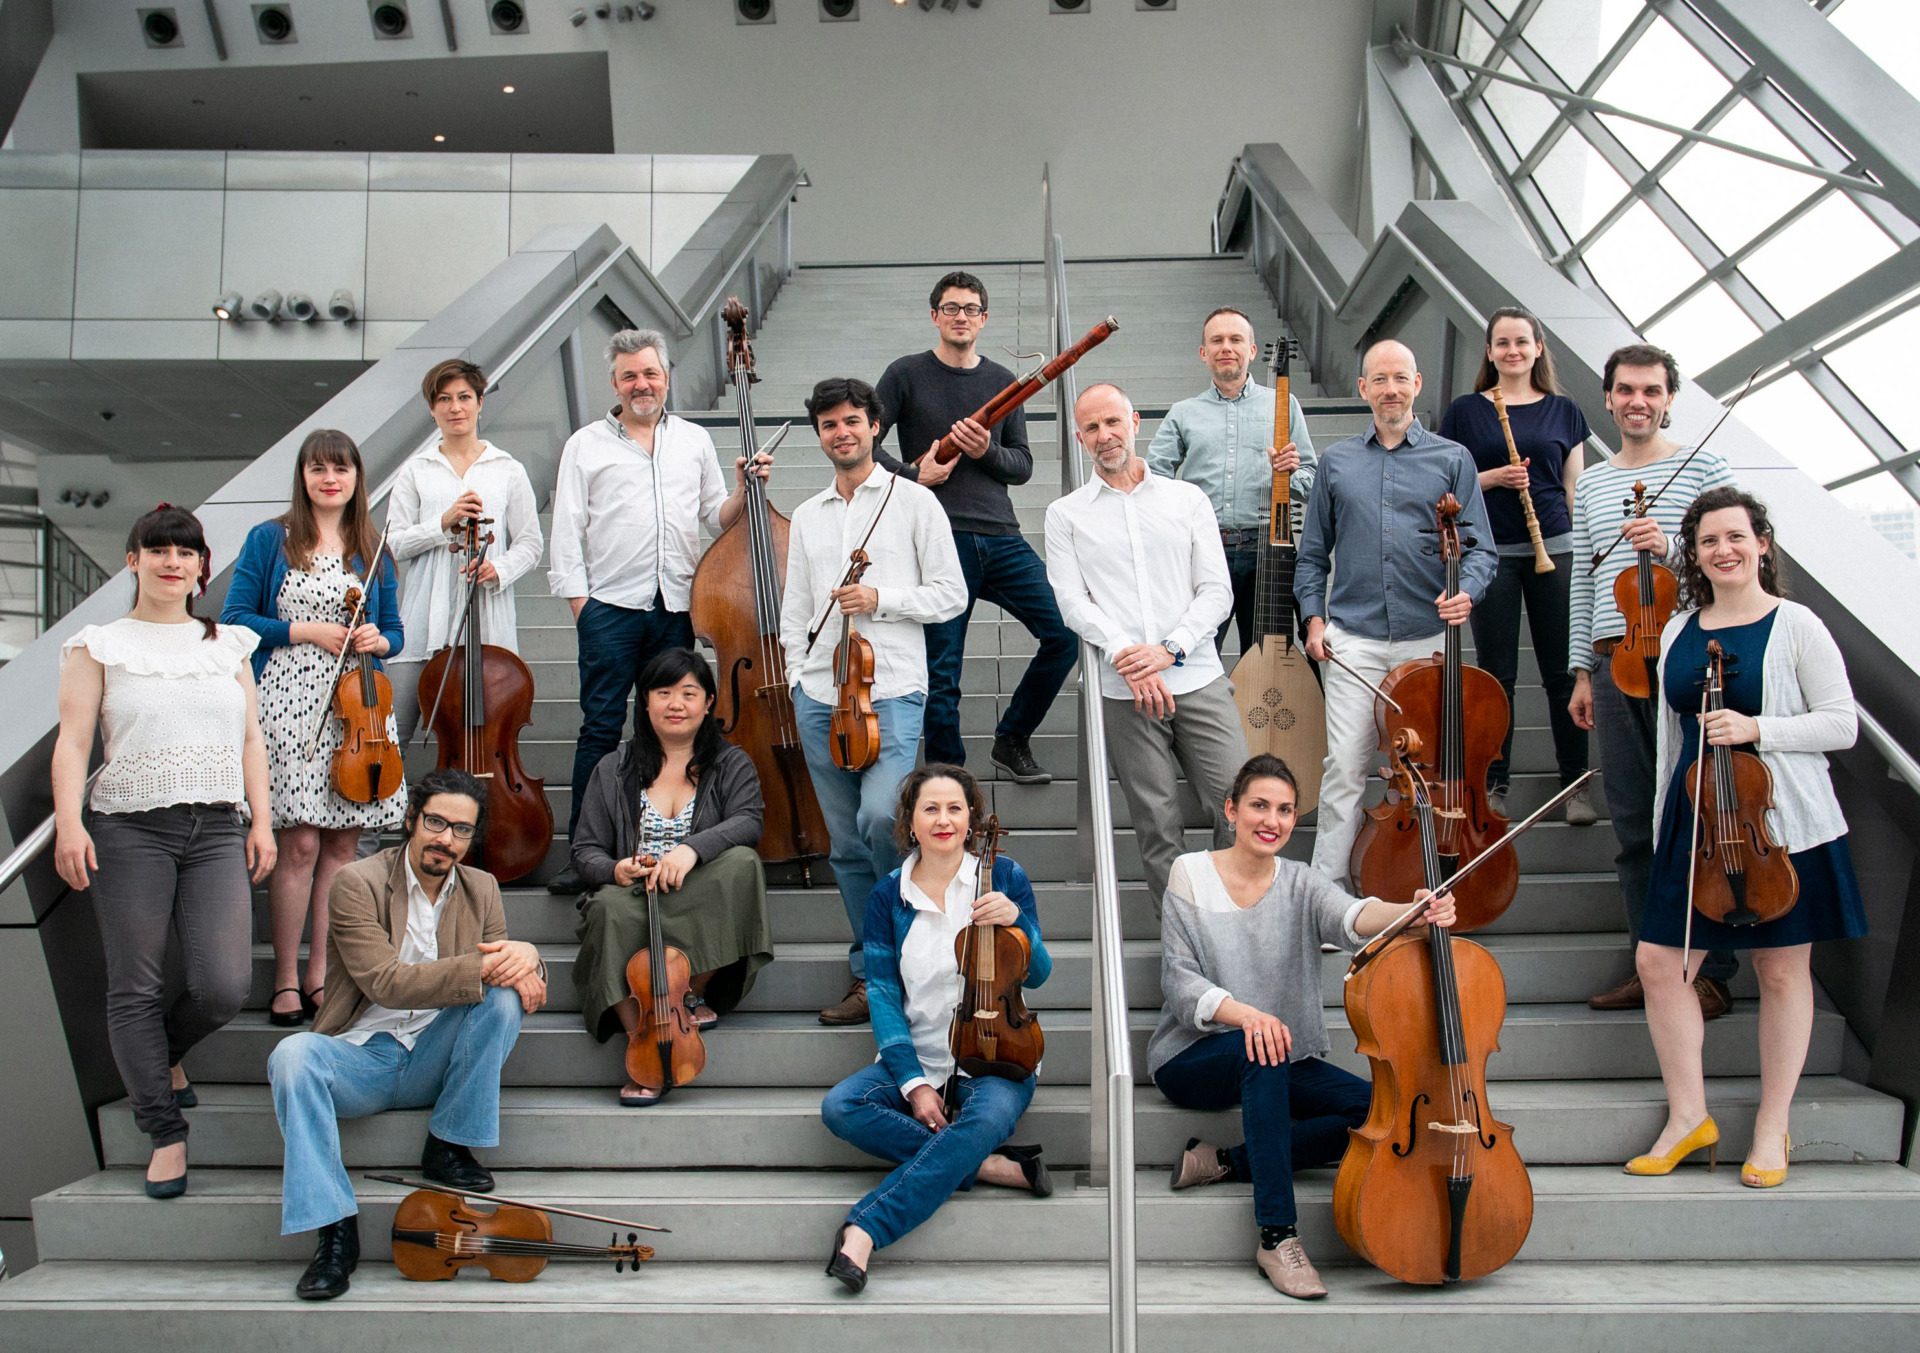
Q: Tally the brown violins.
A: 7